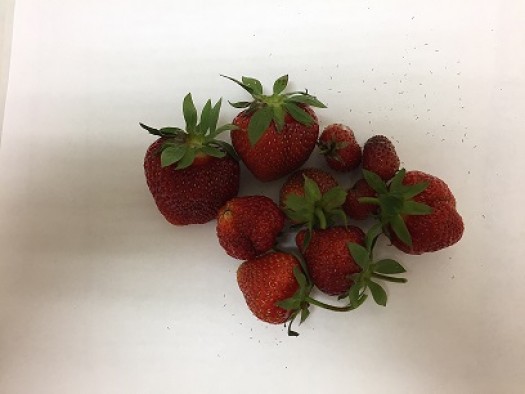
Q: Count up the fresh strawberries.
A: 10